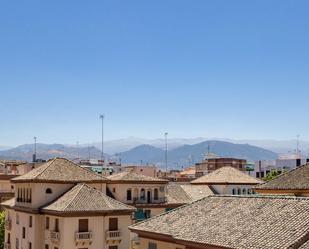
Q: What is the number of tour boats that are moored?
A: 0